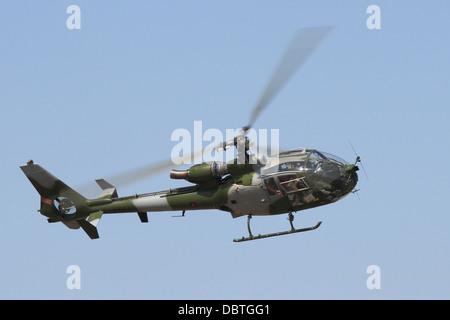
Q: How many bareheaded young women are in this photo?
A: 0